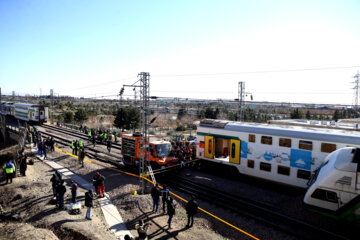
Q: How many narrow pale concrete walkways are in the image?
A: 1